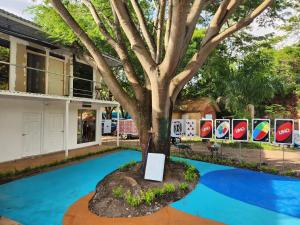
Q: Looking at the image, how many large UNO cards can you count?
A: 5